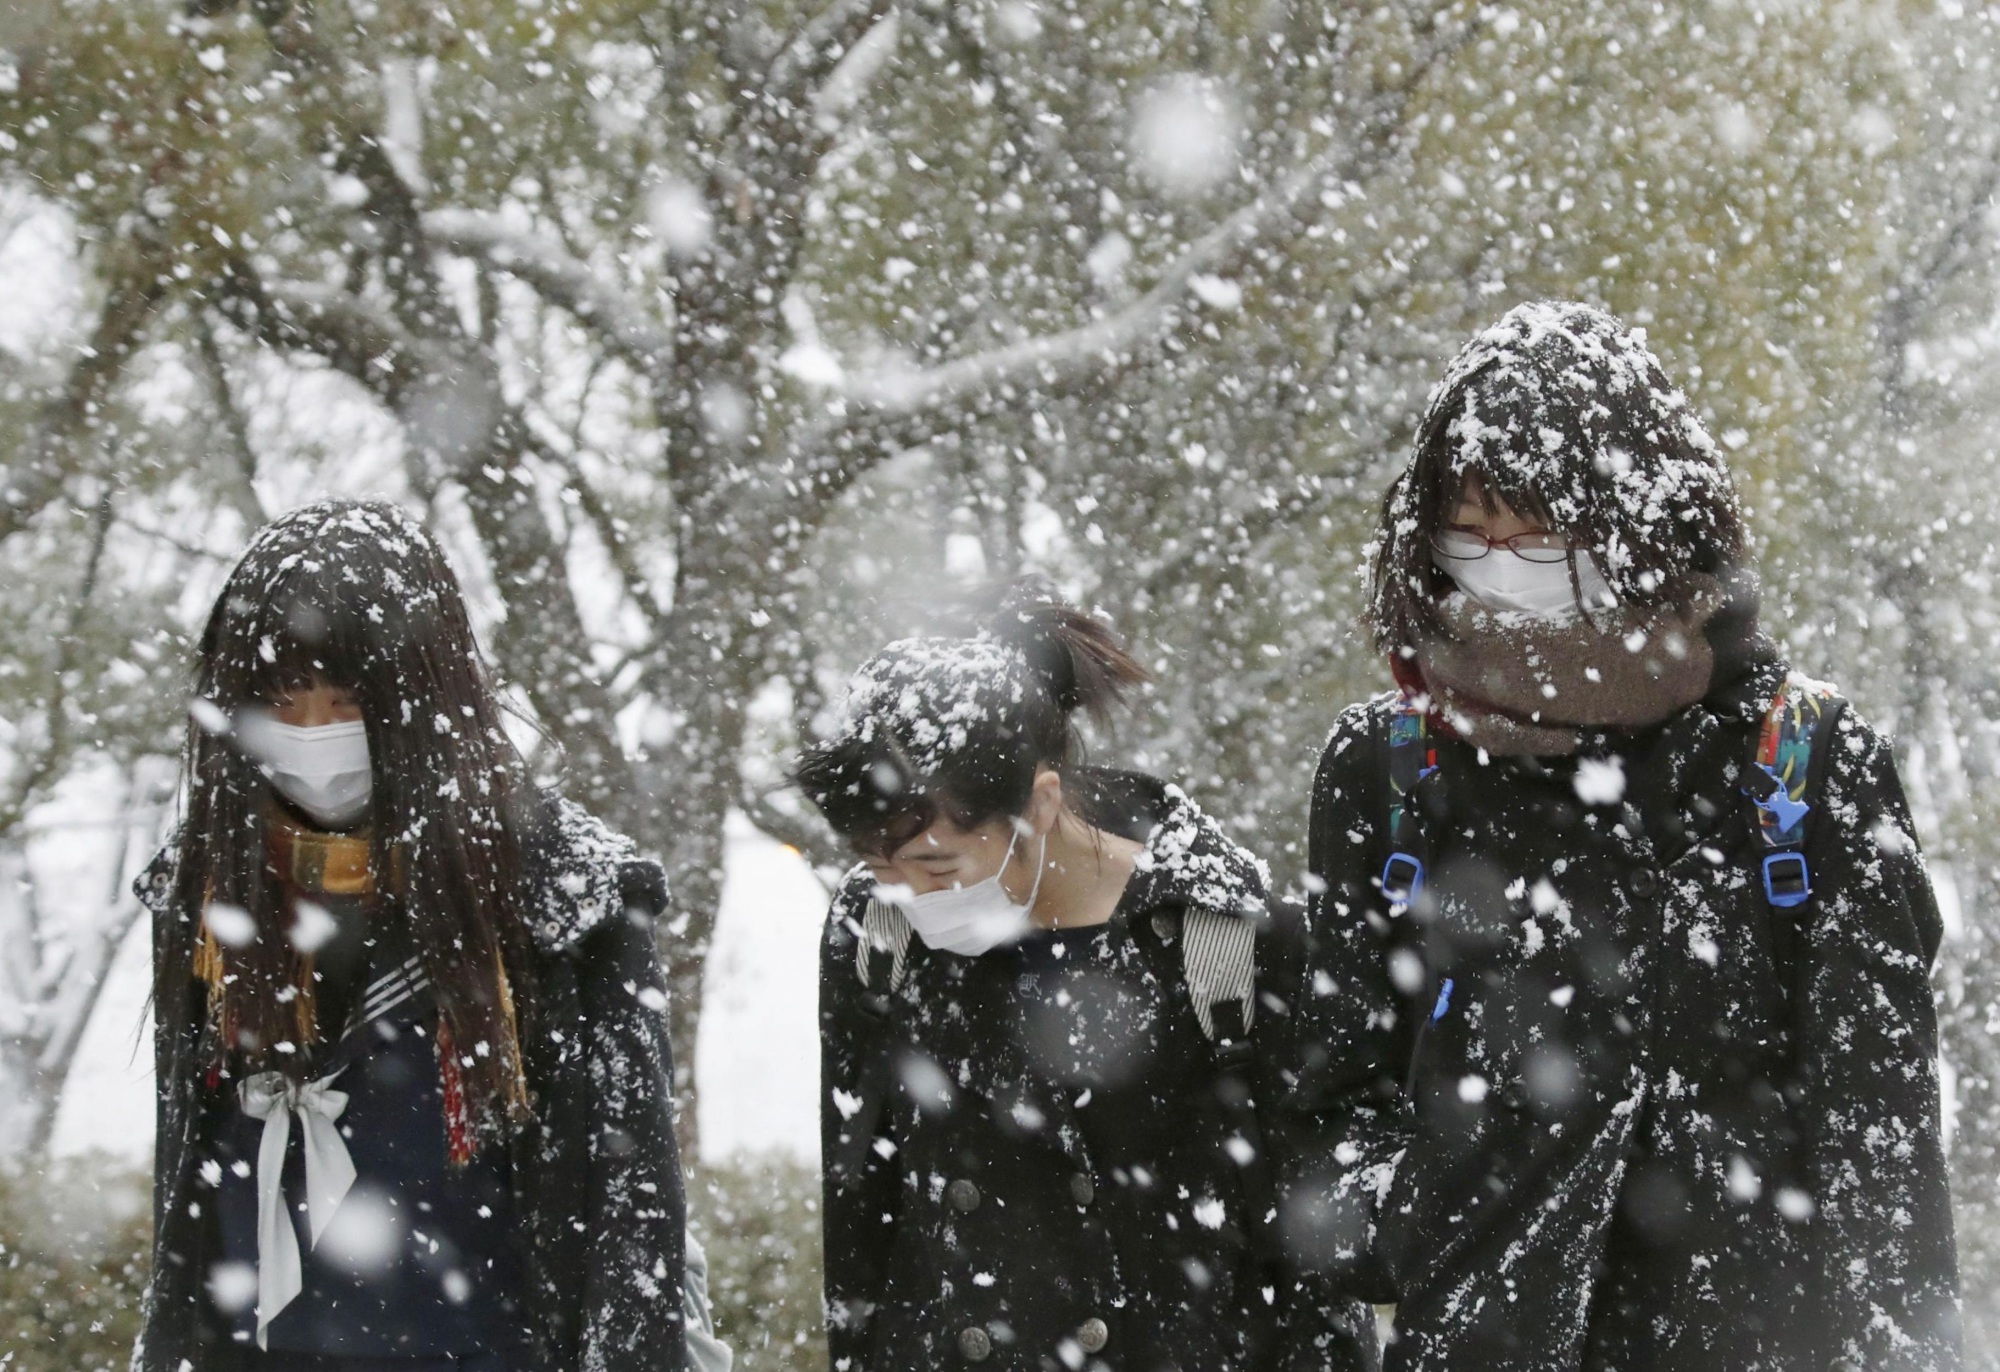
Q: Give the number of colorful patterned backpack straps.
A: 2